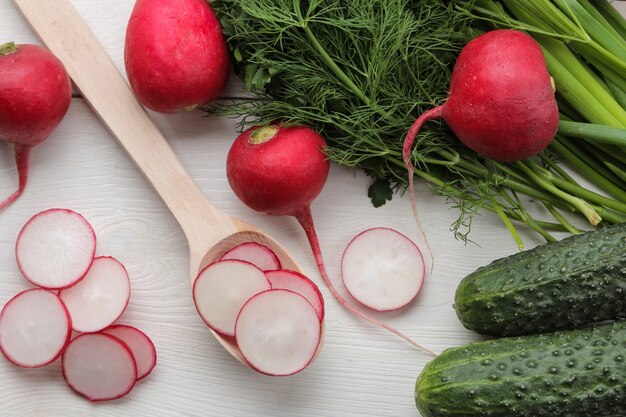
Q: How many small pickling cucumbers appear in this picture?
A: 2